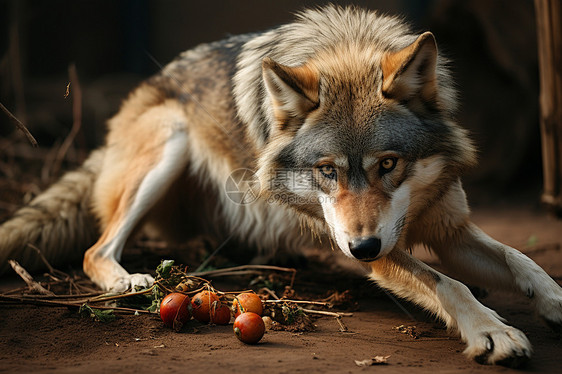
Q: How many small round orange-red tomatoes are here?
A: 5